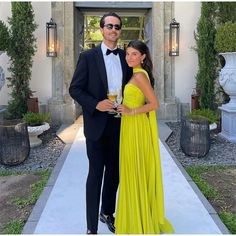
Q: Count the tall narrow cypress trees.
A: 2